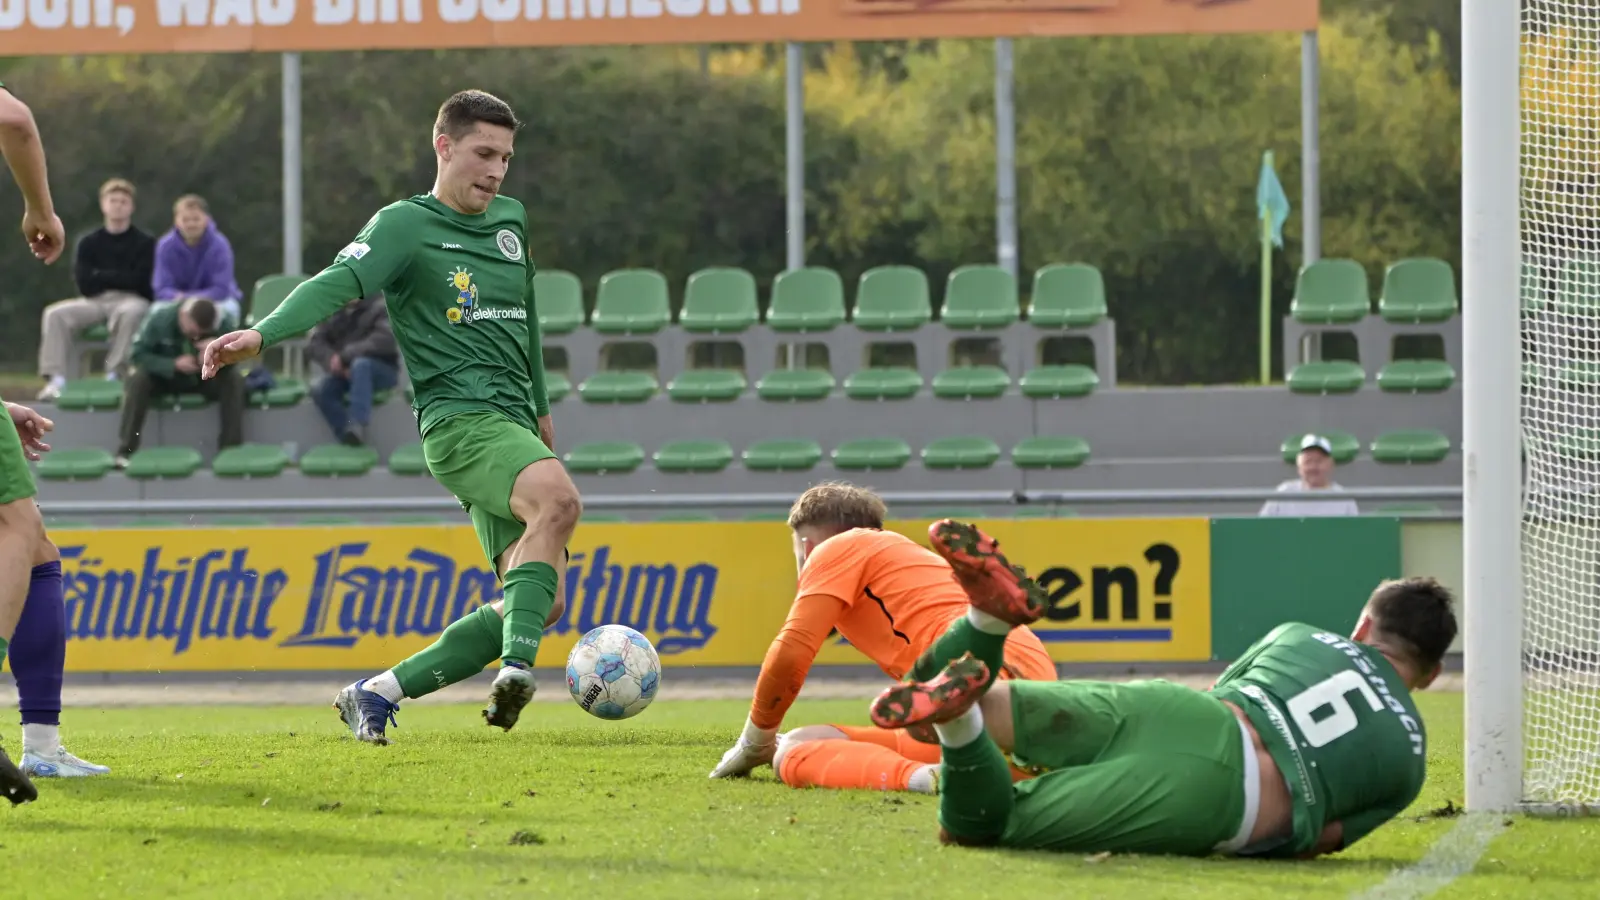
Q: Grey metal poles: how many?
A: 4